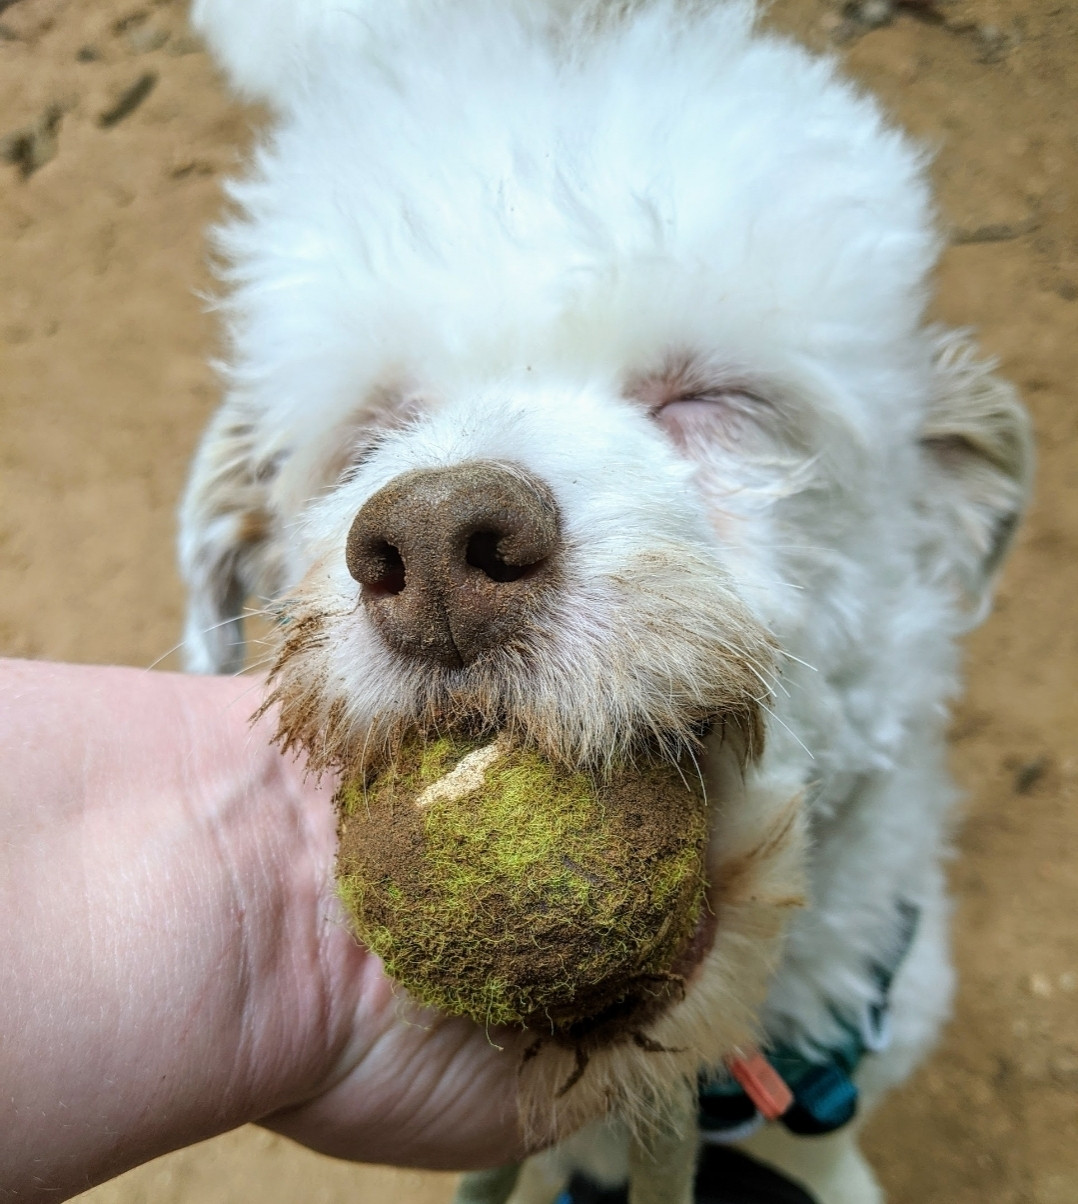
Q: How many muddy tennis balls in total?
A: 1